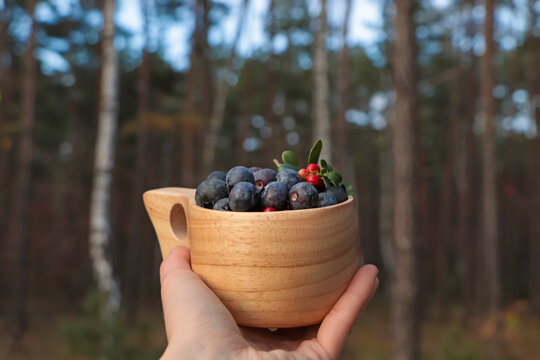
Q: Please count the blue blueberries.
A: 12